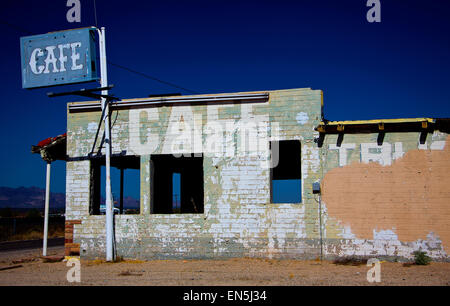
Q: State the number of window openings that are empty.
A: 3